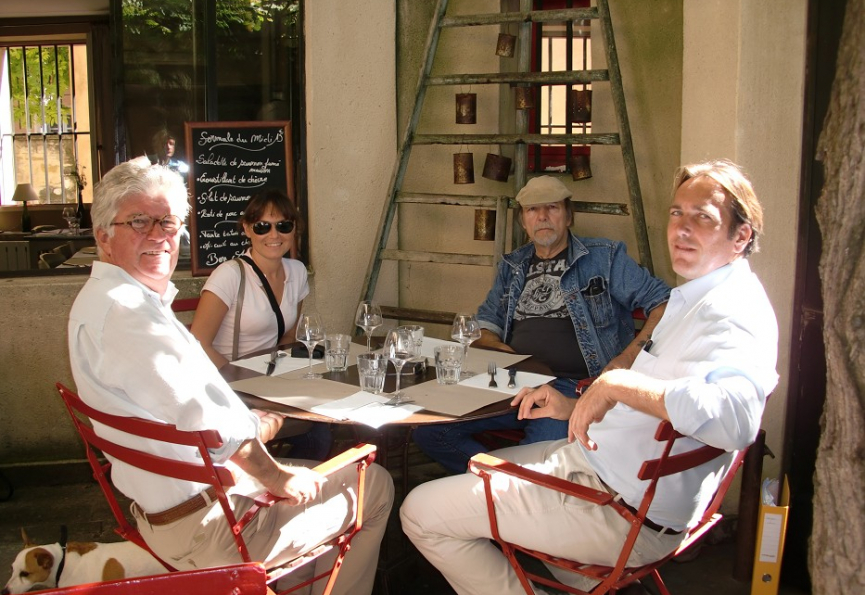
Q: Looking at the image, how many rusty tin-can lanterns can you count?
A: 8